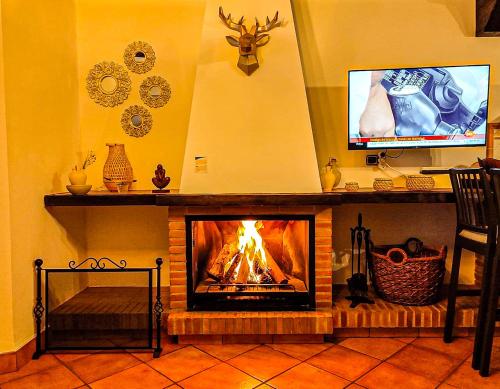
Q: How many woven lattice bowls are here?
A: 3